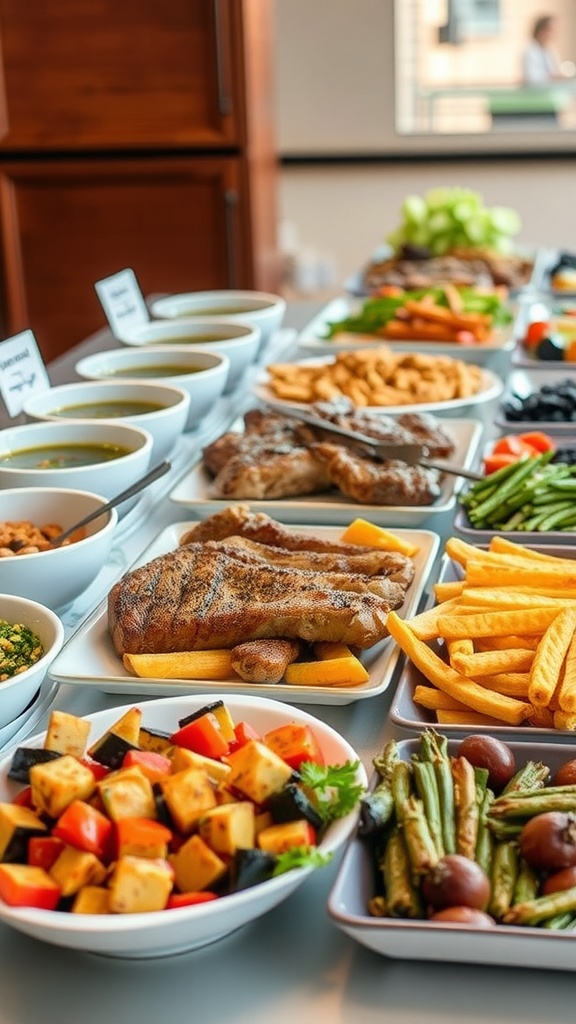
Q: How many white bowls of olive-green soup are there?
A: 5